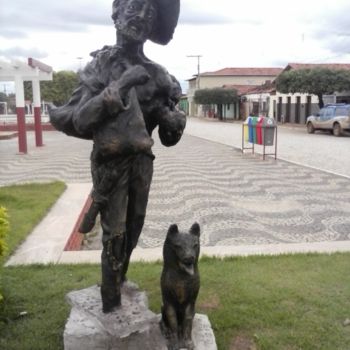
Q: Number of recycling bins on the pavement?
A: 5